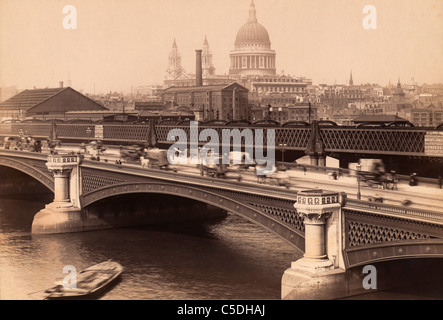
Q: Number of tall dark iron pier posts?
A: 3